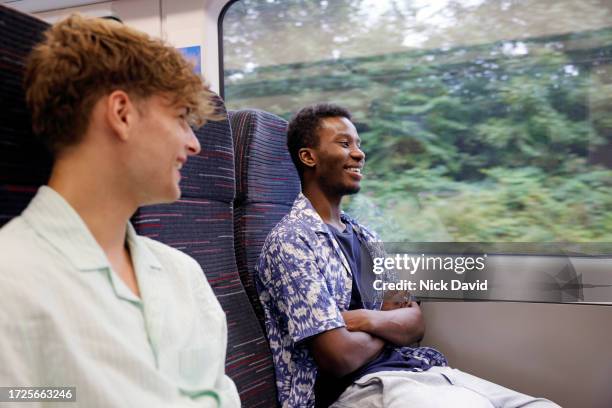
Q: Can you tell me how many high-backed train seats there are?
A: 3